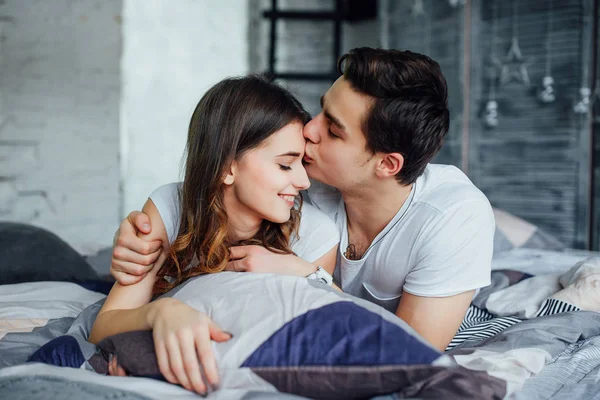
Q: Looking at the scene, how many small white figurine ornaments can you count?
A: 3